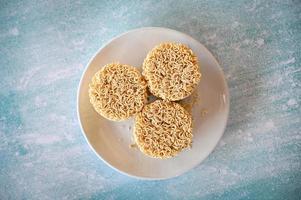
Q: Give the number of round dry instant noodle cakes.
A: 3